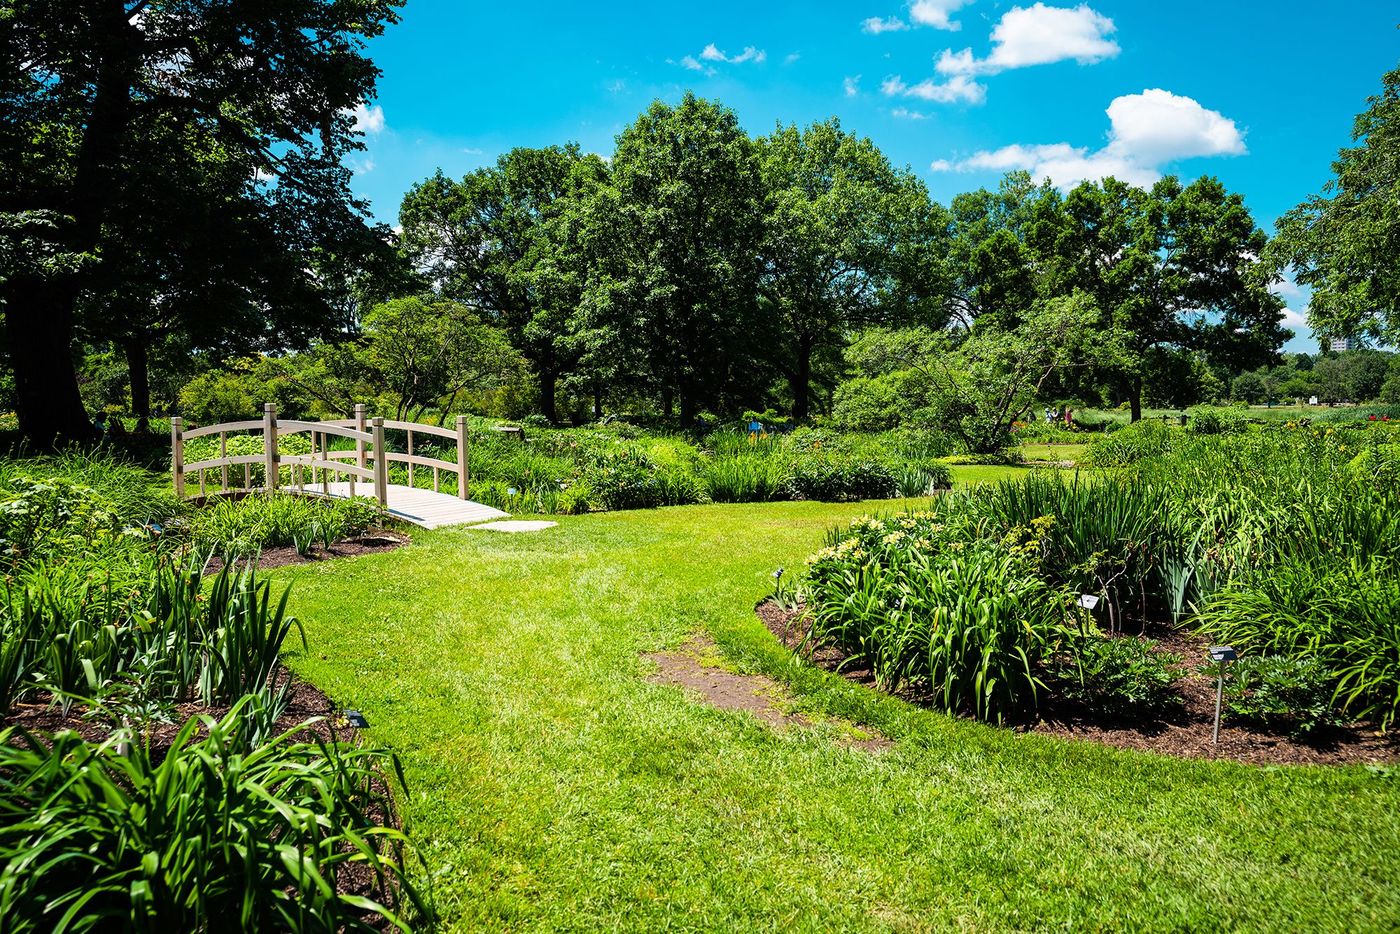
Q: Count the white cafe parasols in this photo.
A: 0